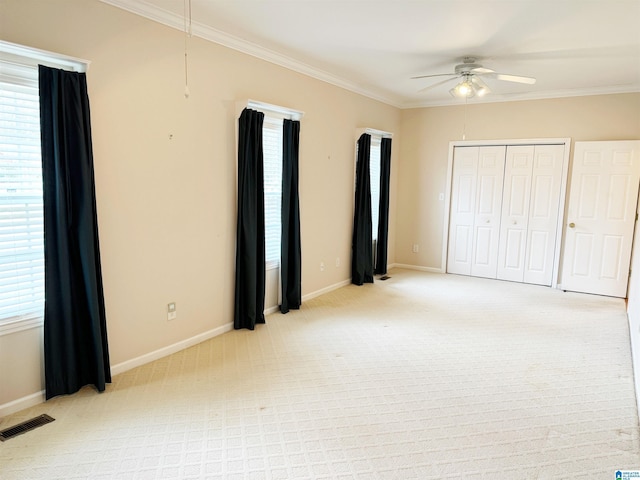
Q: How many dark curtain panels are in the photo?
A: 5